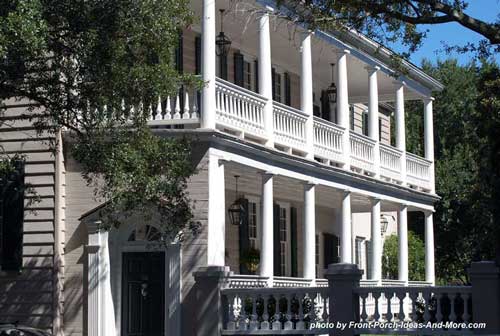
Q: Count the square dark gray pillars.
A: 3